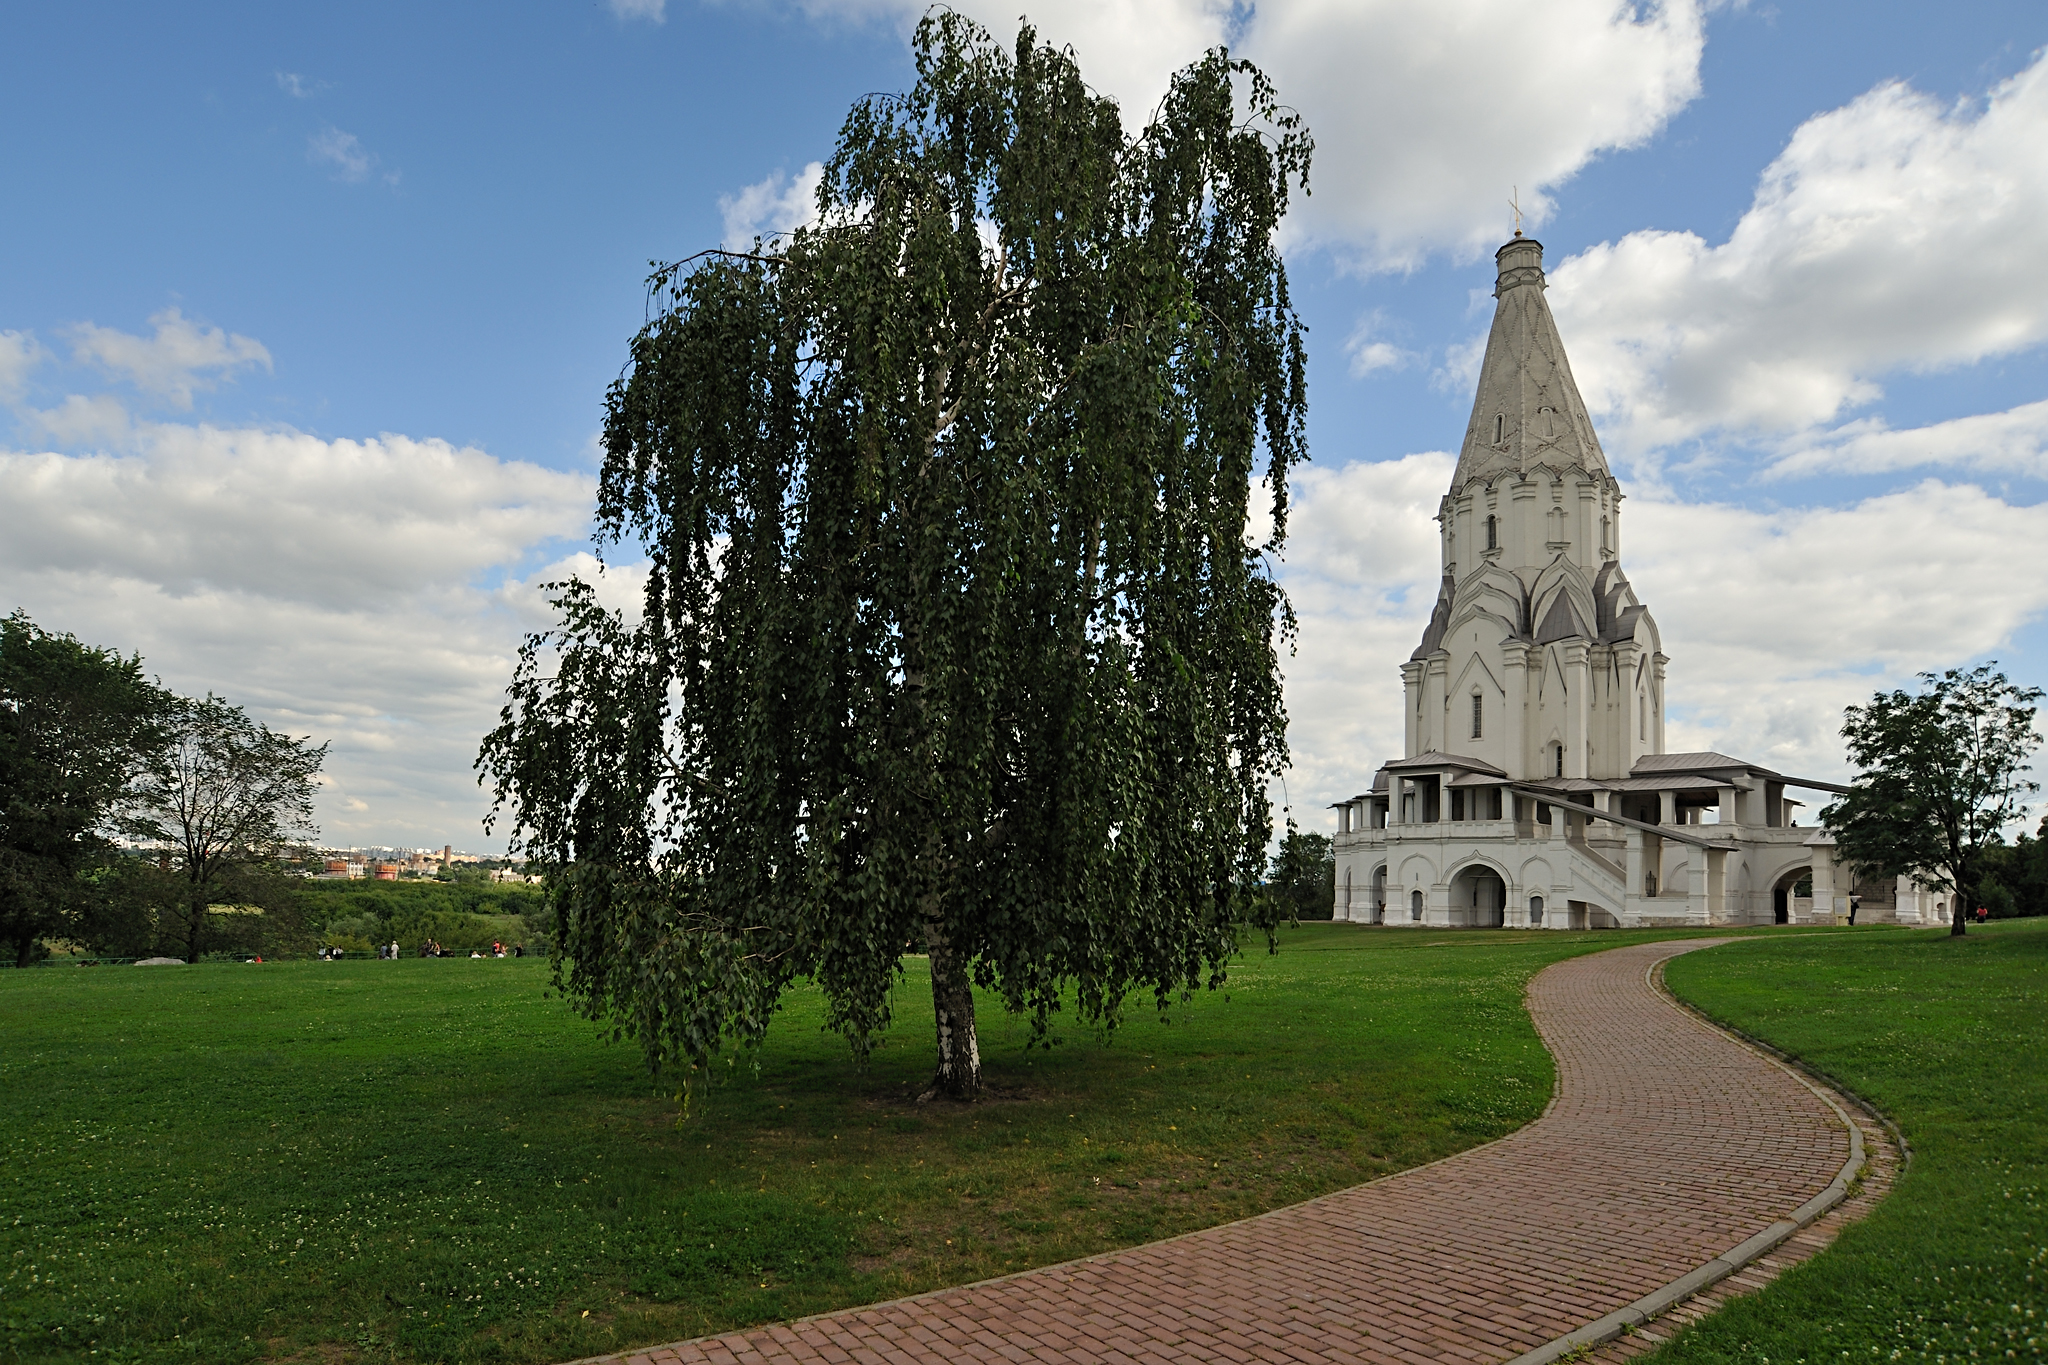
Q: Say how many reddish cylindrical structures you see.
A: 2